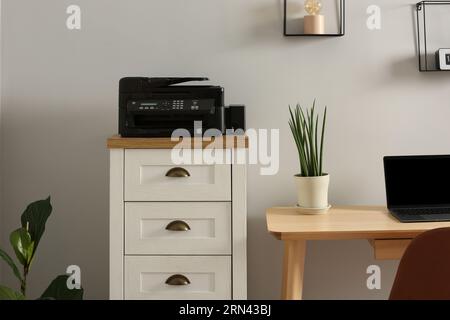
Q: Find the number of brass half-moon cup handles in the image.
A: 3